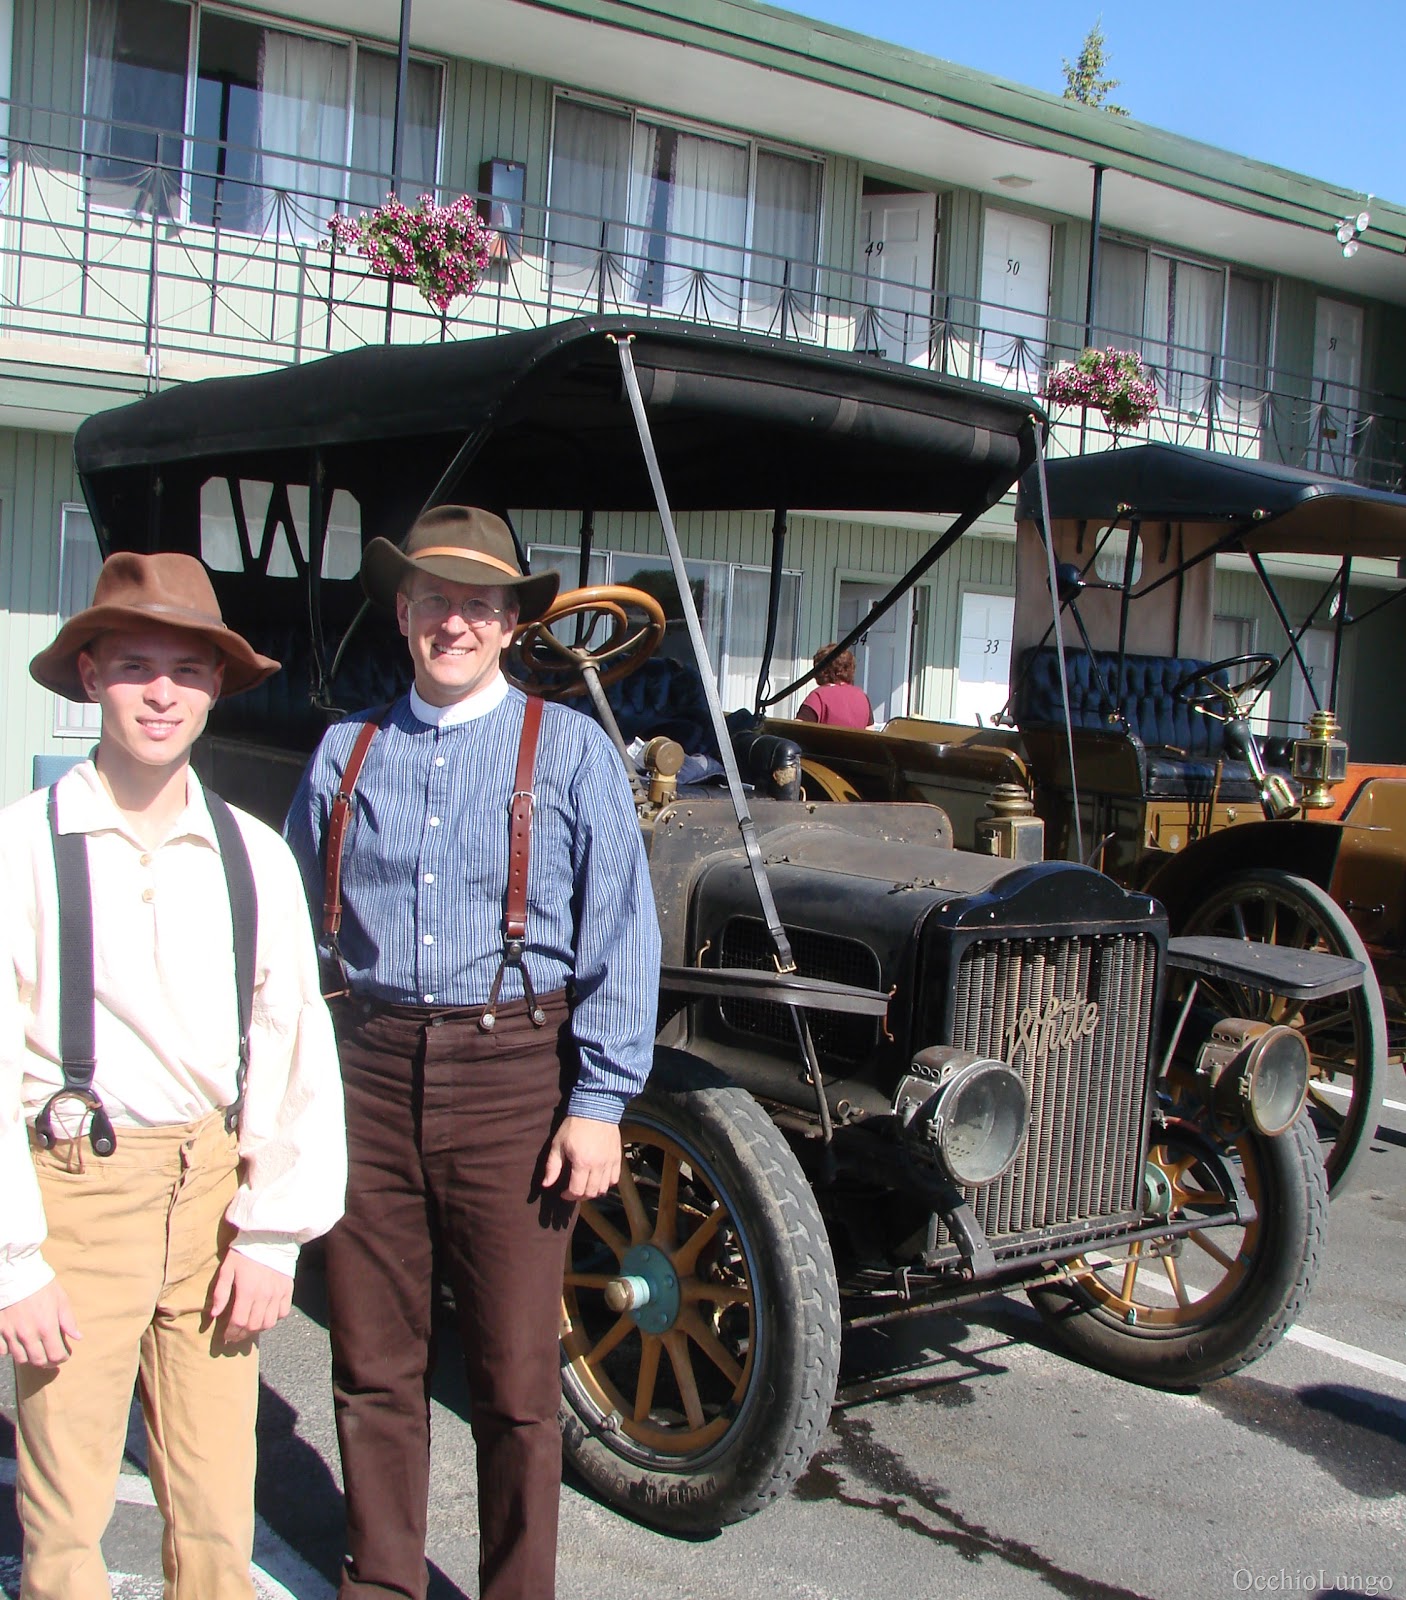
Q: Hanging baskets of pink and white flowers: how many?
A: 2